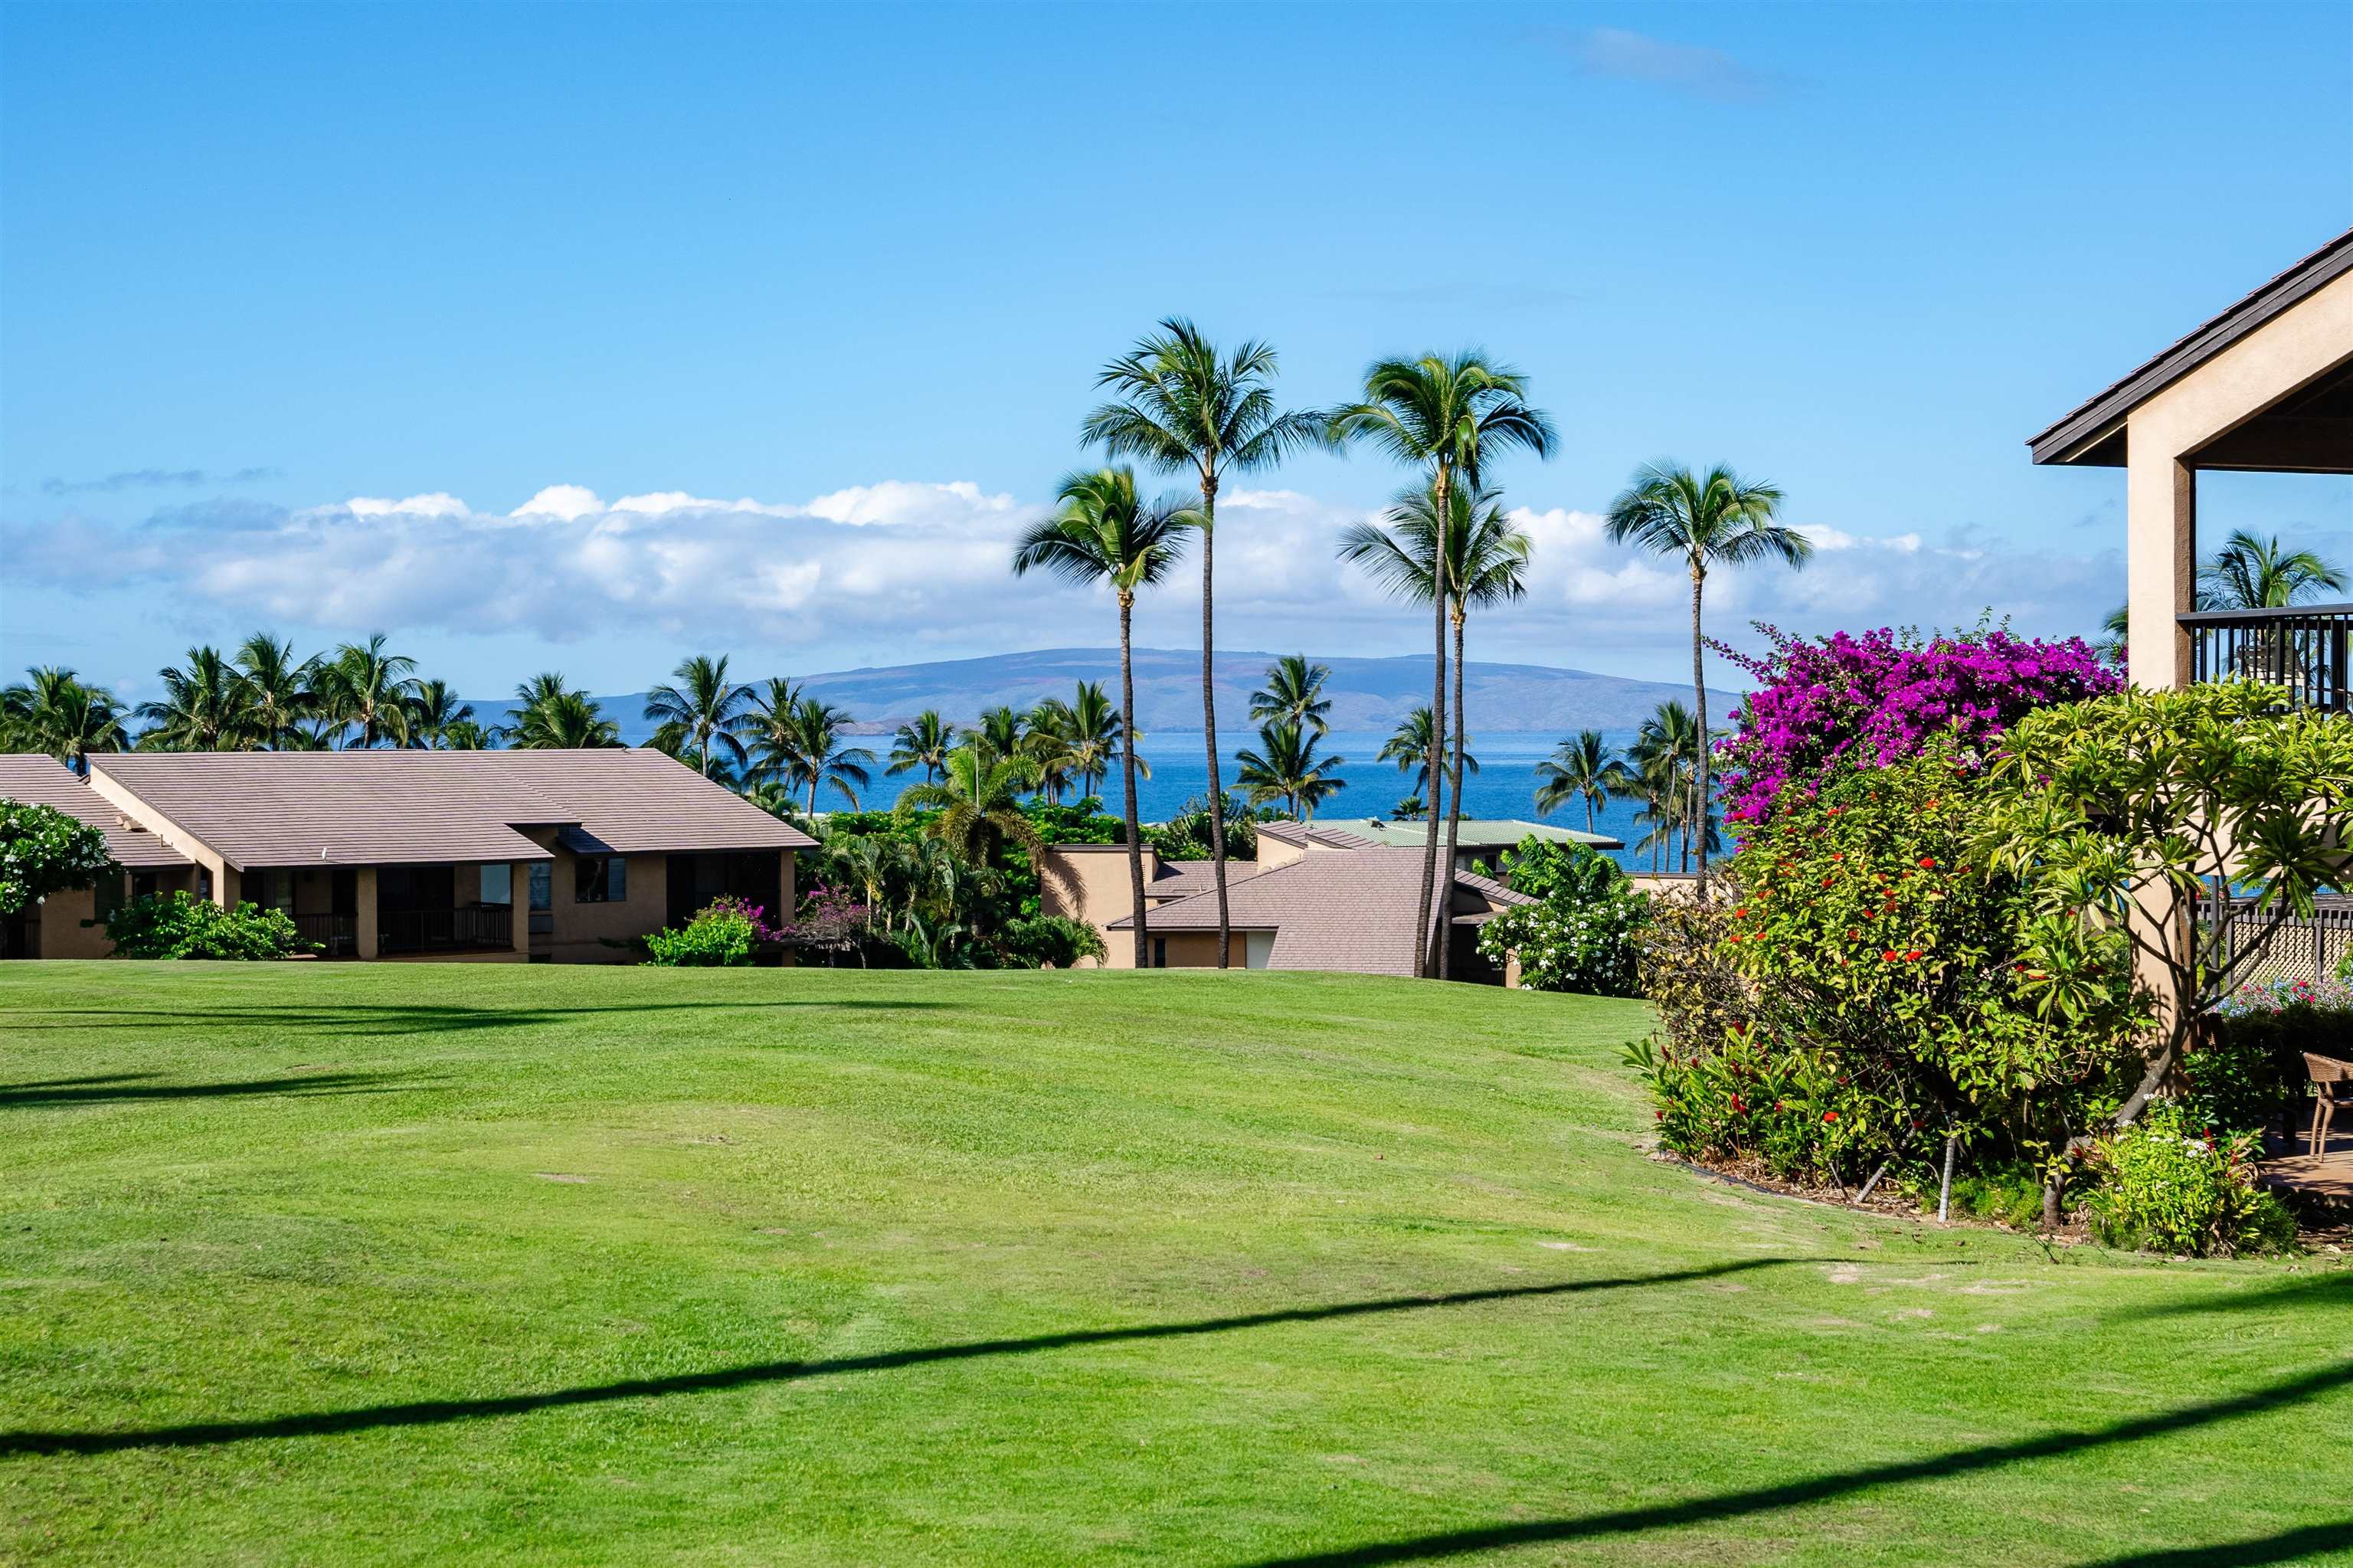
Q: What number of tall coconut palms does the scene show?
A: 5